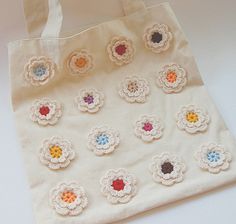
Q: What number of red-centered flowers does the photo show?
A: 3